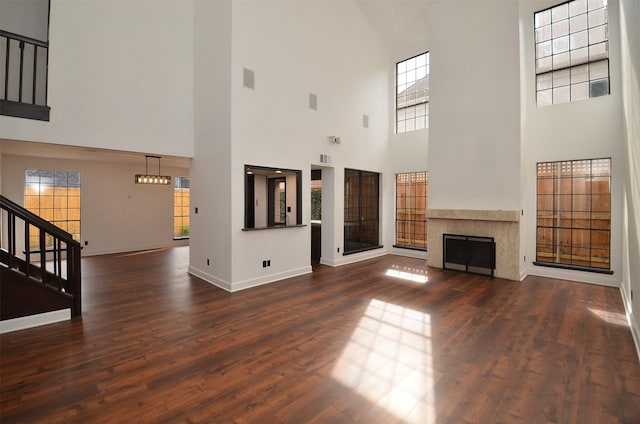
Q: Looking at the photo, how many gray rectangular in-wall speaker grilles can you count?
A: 3